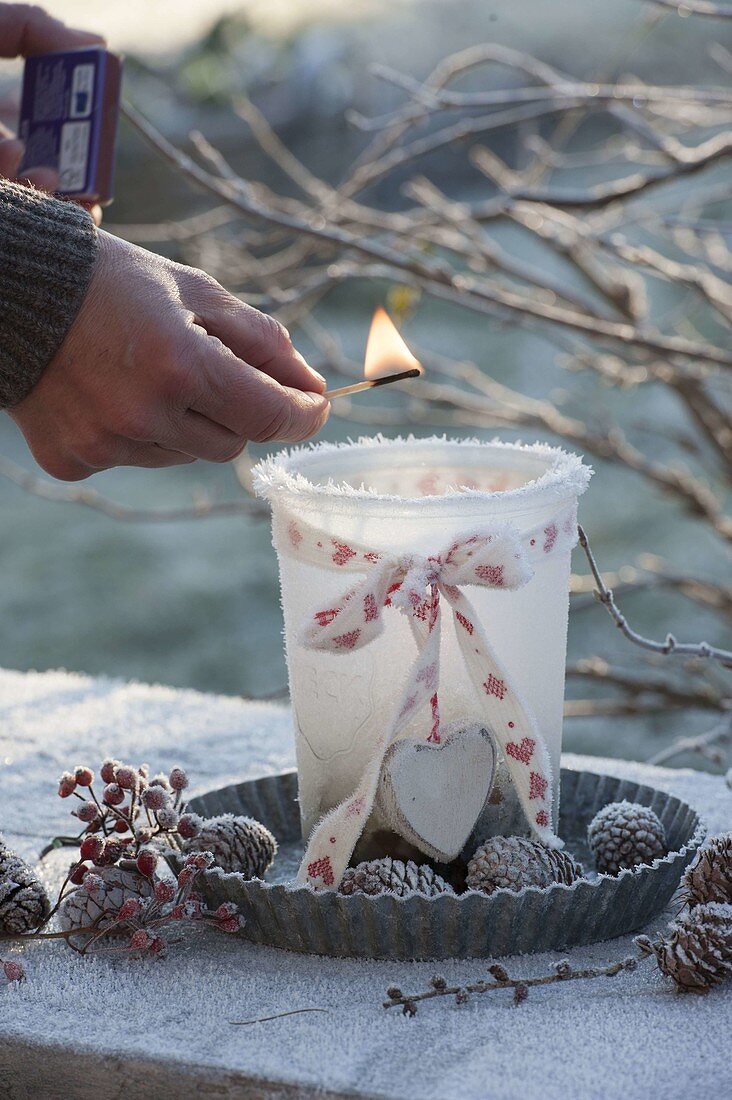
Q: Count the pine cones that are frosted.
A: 8